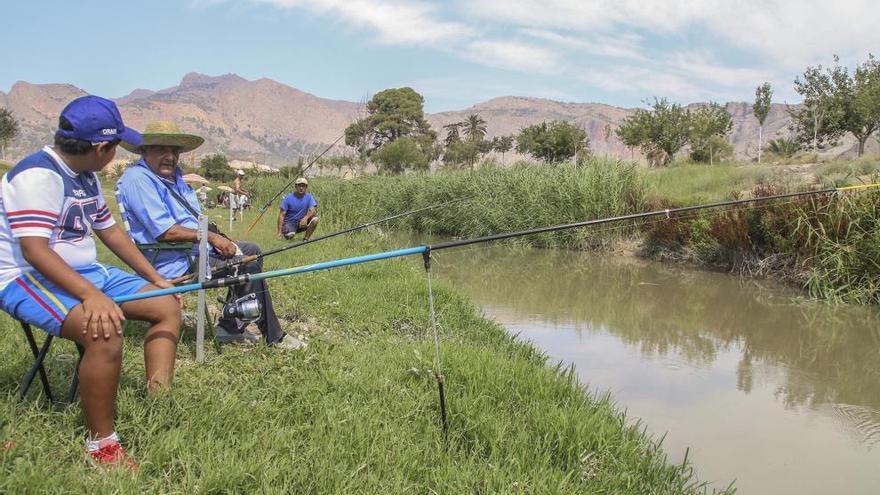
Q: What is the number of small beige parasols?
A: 3